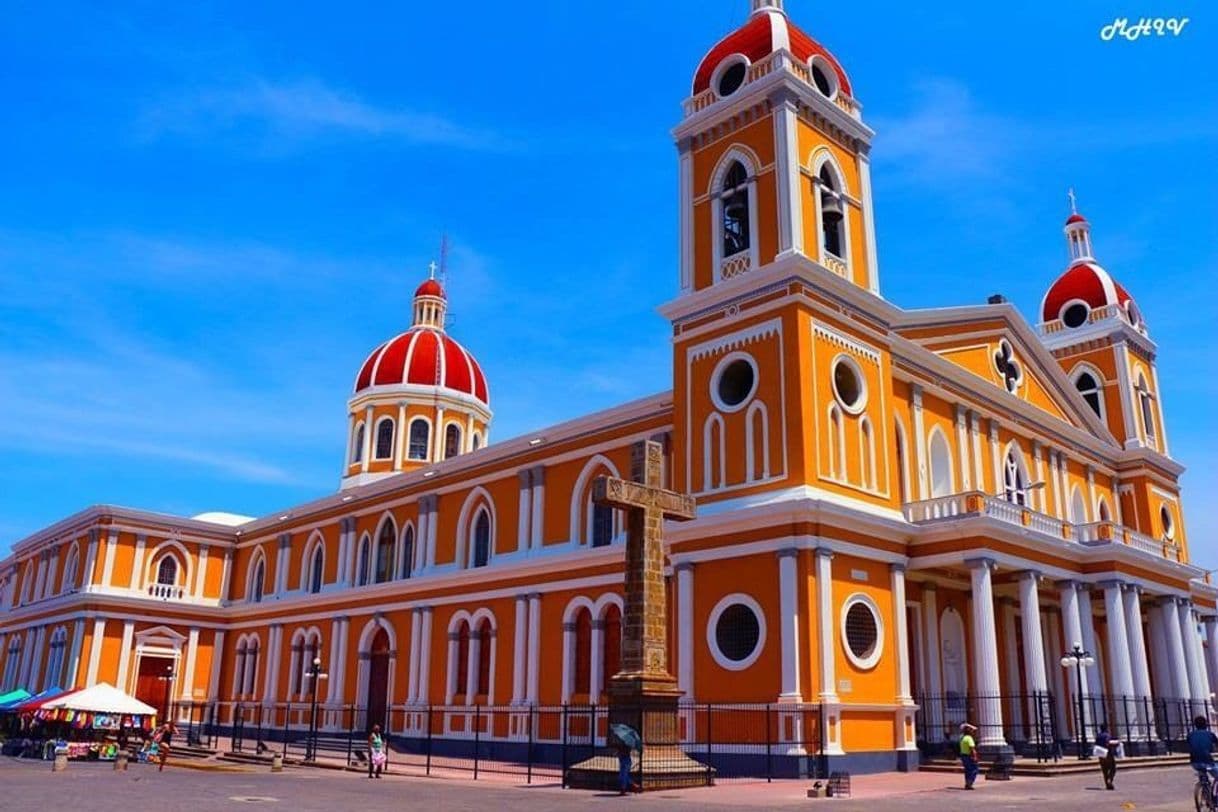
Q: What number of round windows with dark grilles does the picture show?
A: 2